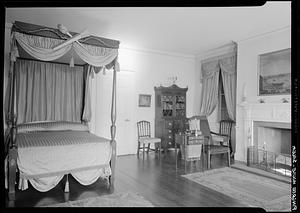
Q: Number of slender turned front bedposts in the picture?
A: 2